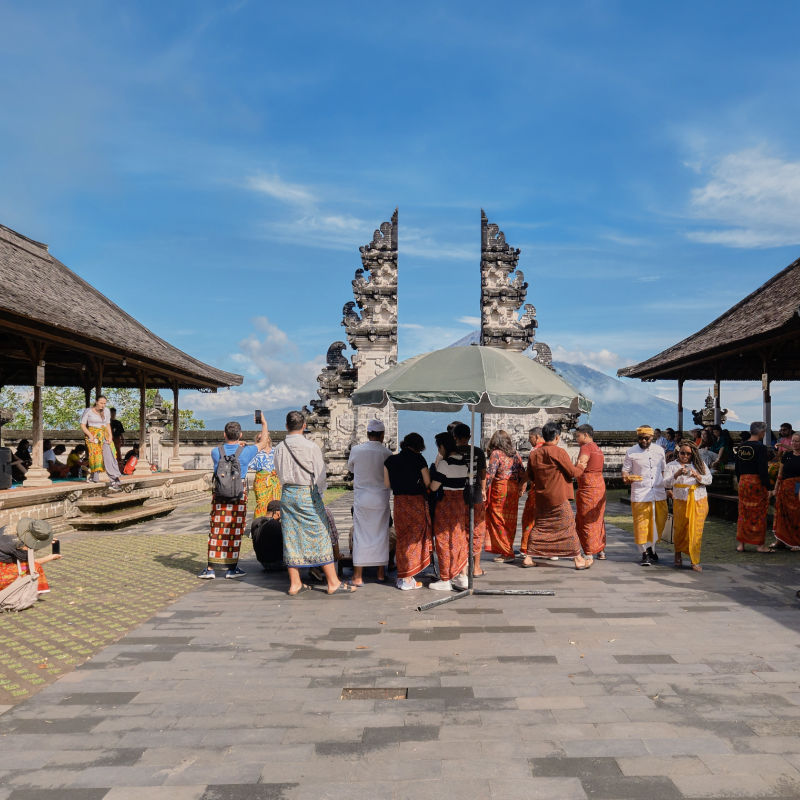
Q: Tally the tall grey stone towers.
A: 2